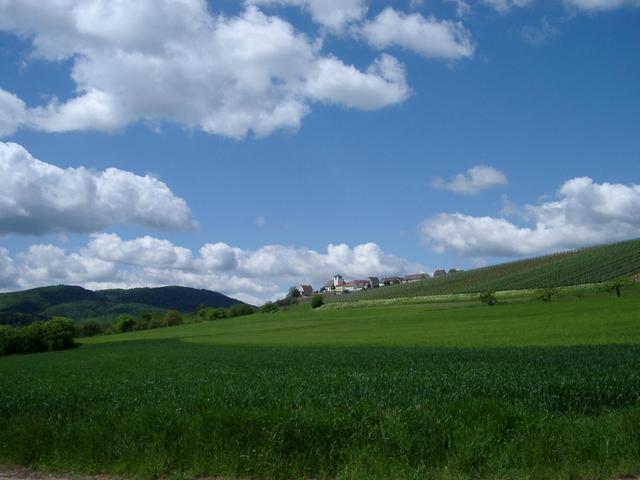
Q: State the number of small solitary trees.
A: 3